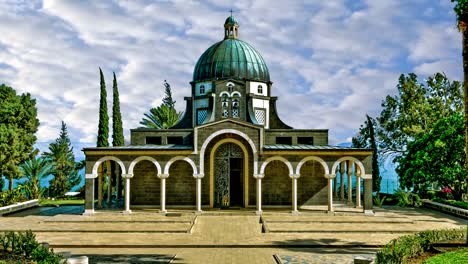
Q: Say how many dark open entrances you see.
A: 1